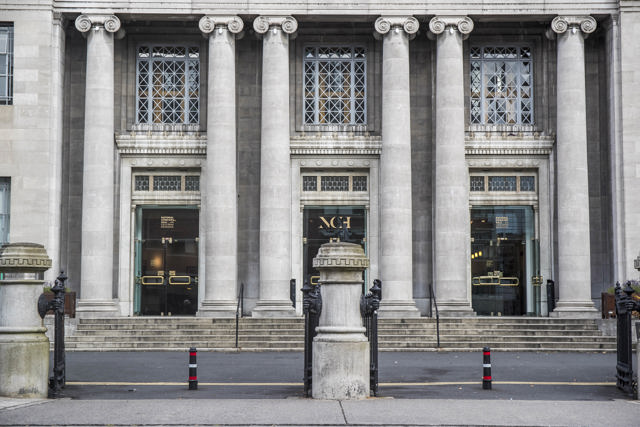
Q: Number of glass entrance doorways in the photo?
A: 3